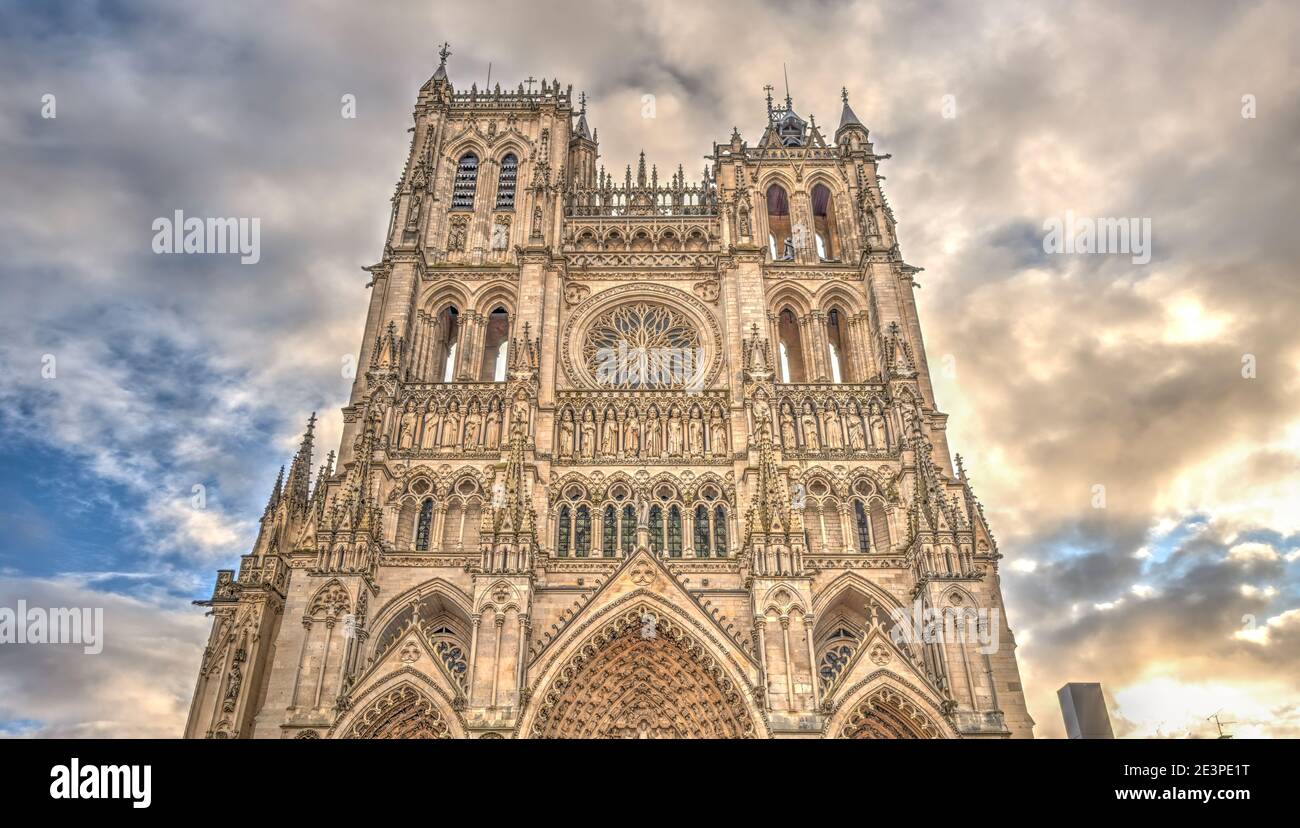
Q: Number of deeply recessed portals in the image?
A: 3